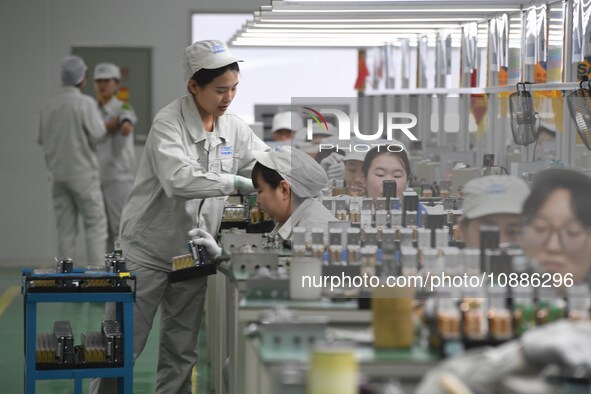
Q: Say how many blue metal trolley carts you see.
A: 1